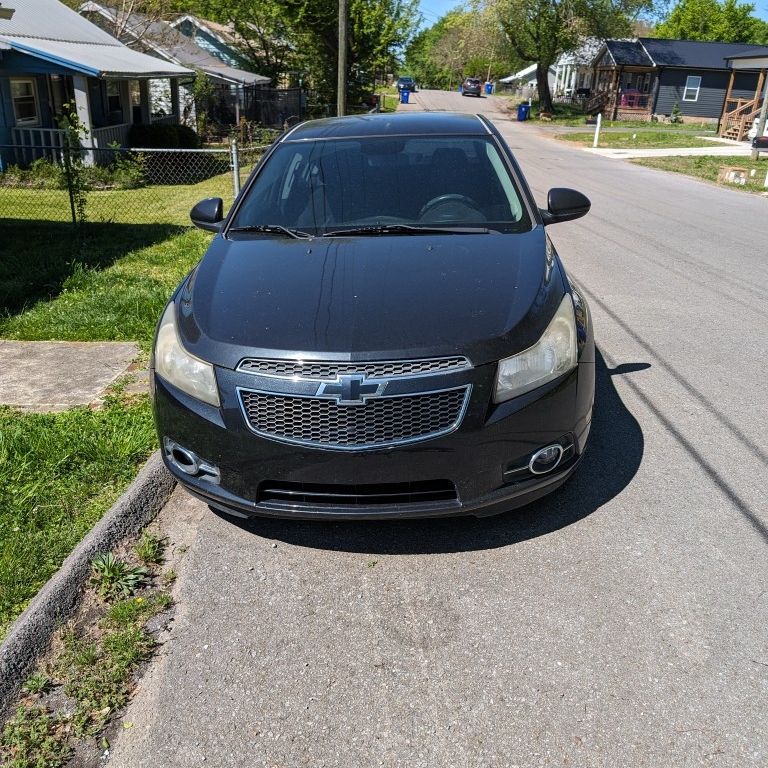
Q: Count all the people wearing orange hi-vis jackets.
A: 0